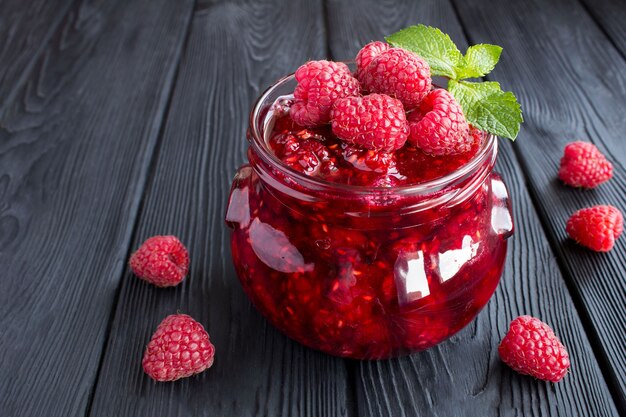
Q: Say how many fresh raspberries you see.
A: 10